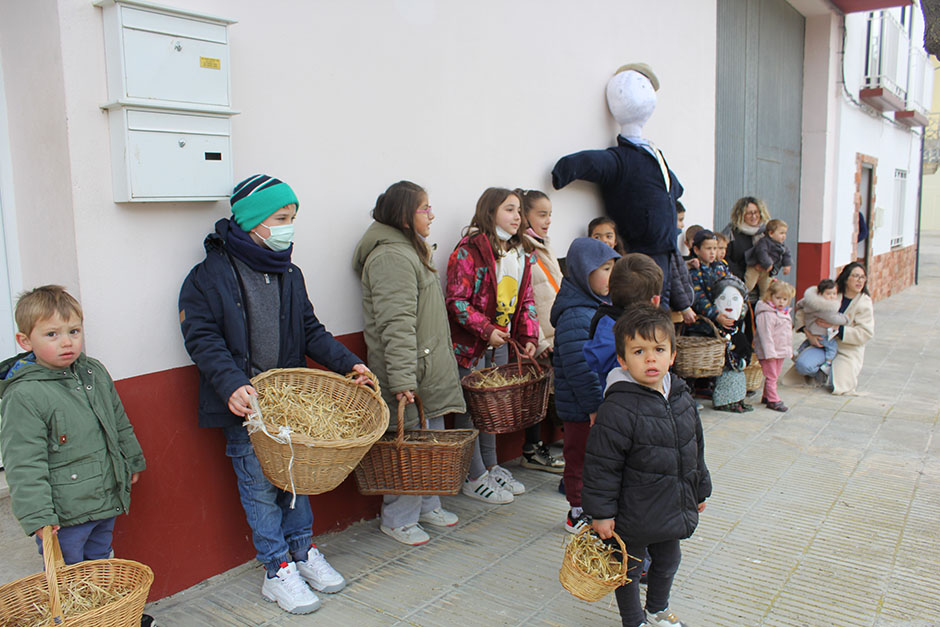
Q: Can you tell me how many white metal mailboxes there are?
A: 2